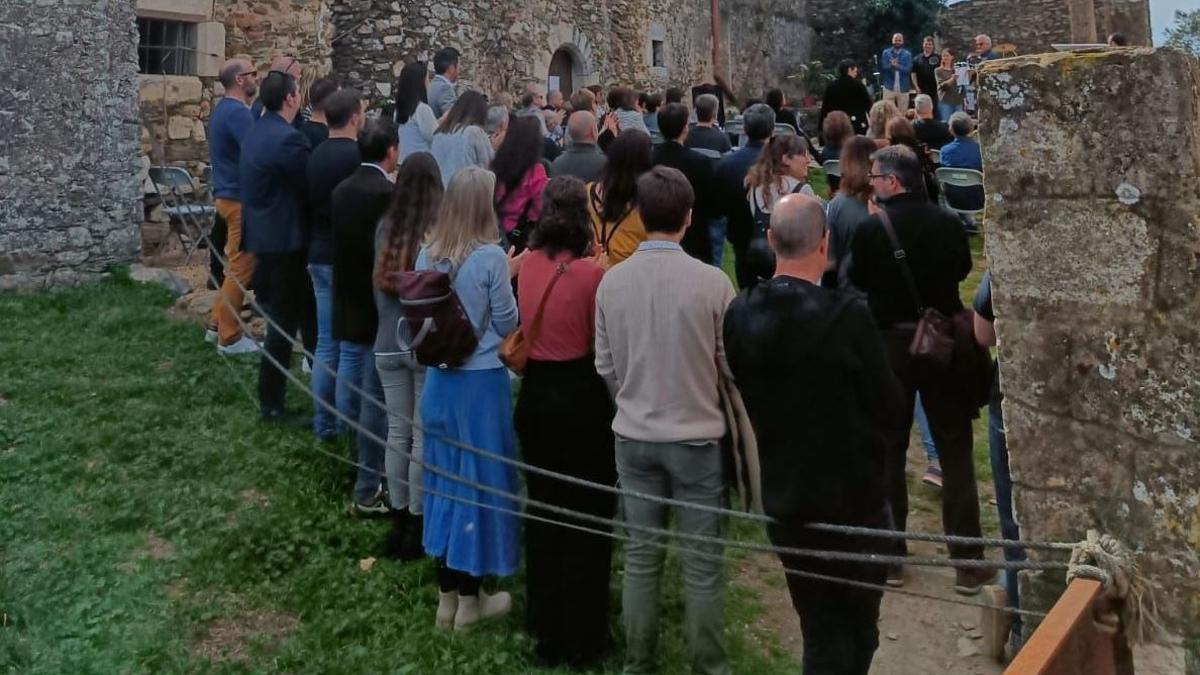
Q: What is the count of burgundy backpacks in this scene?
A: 1